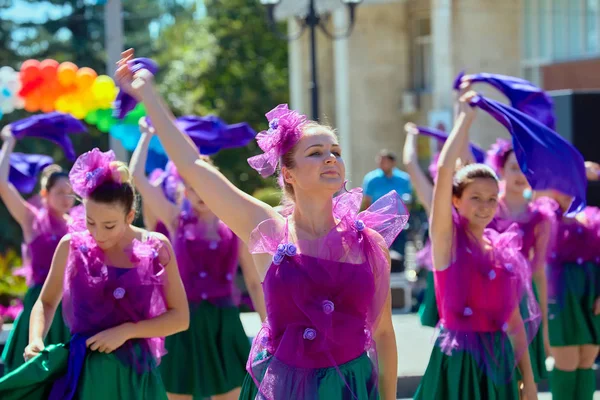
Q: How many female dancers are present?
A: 8